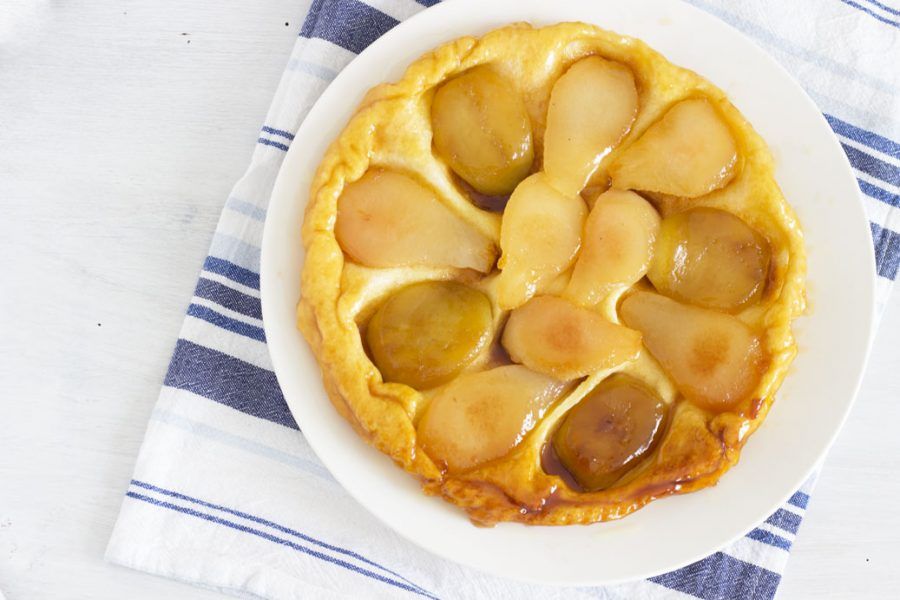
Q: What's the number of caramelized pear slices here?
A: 8